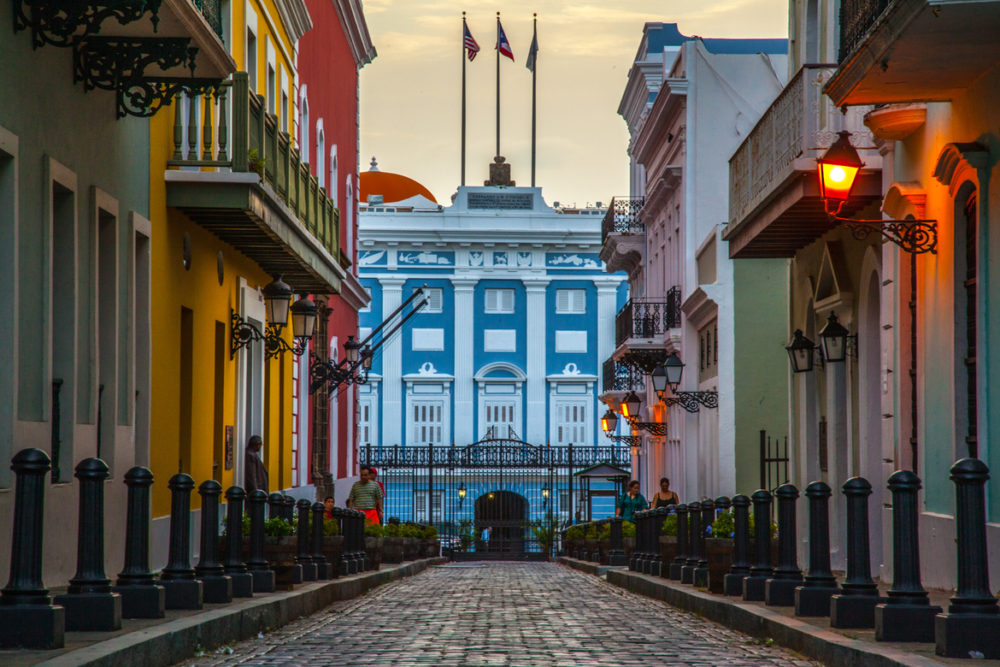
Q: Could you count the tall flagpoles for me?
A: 3